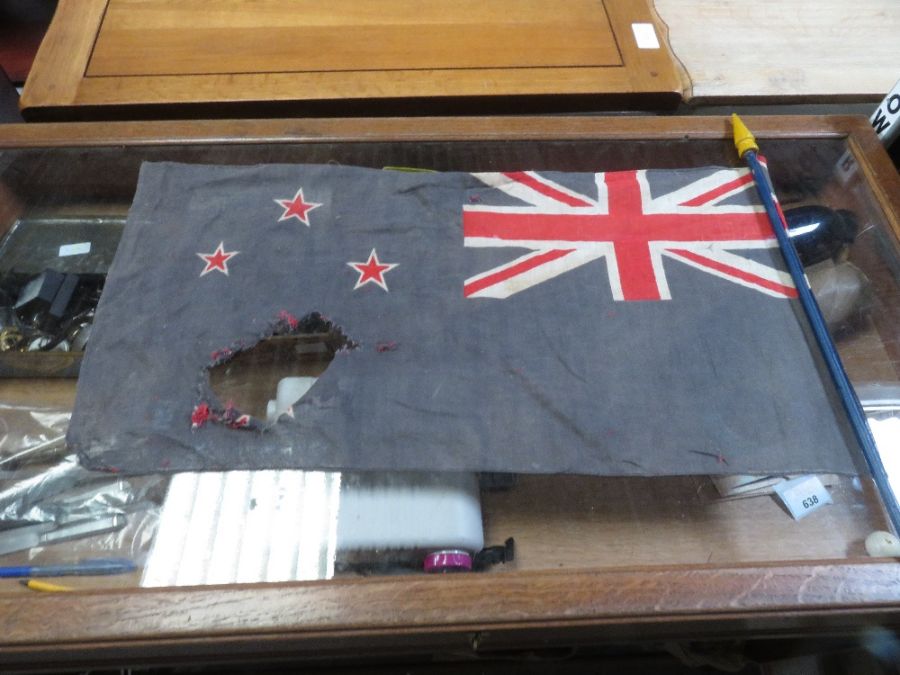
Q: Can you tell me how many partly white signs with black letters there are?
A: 1